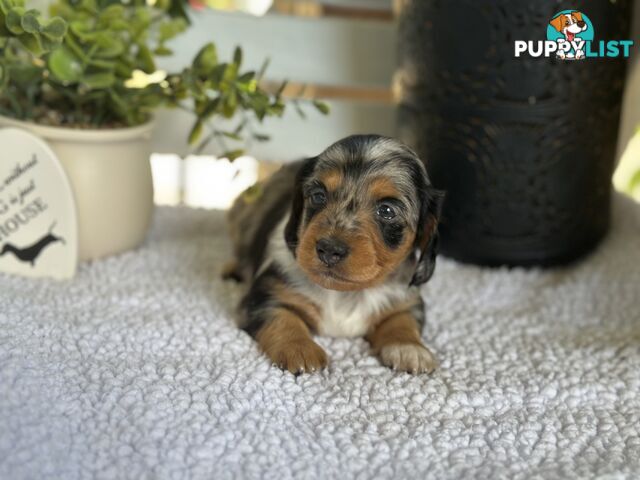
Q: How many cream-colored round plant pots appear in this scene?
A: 1